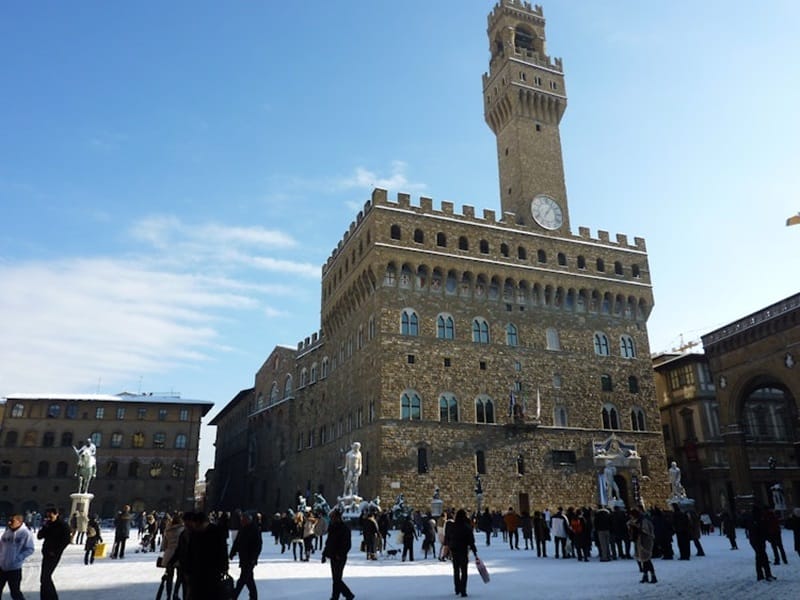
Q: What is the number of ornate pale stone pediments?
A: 1